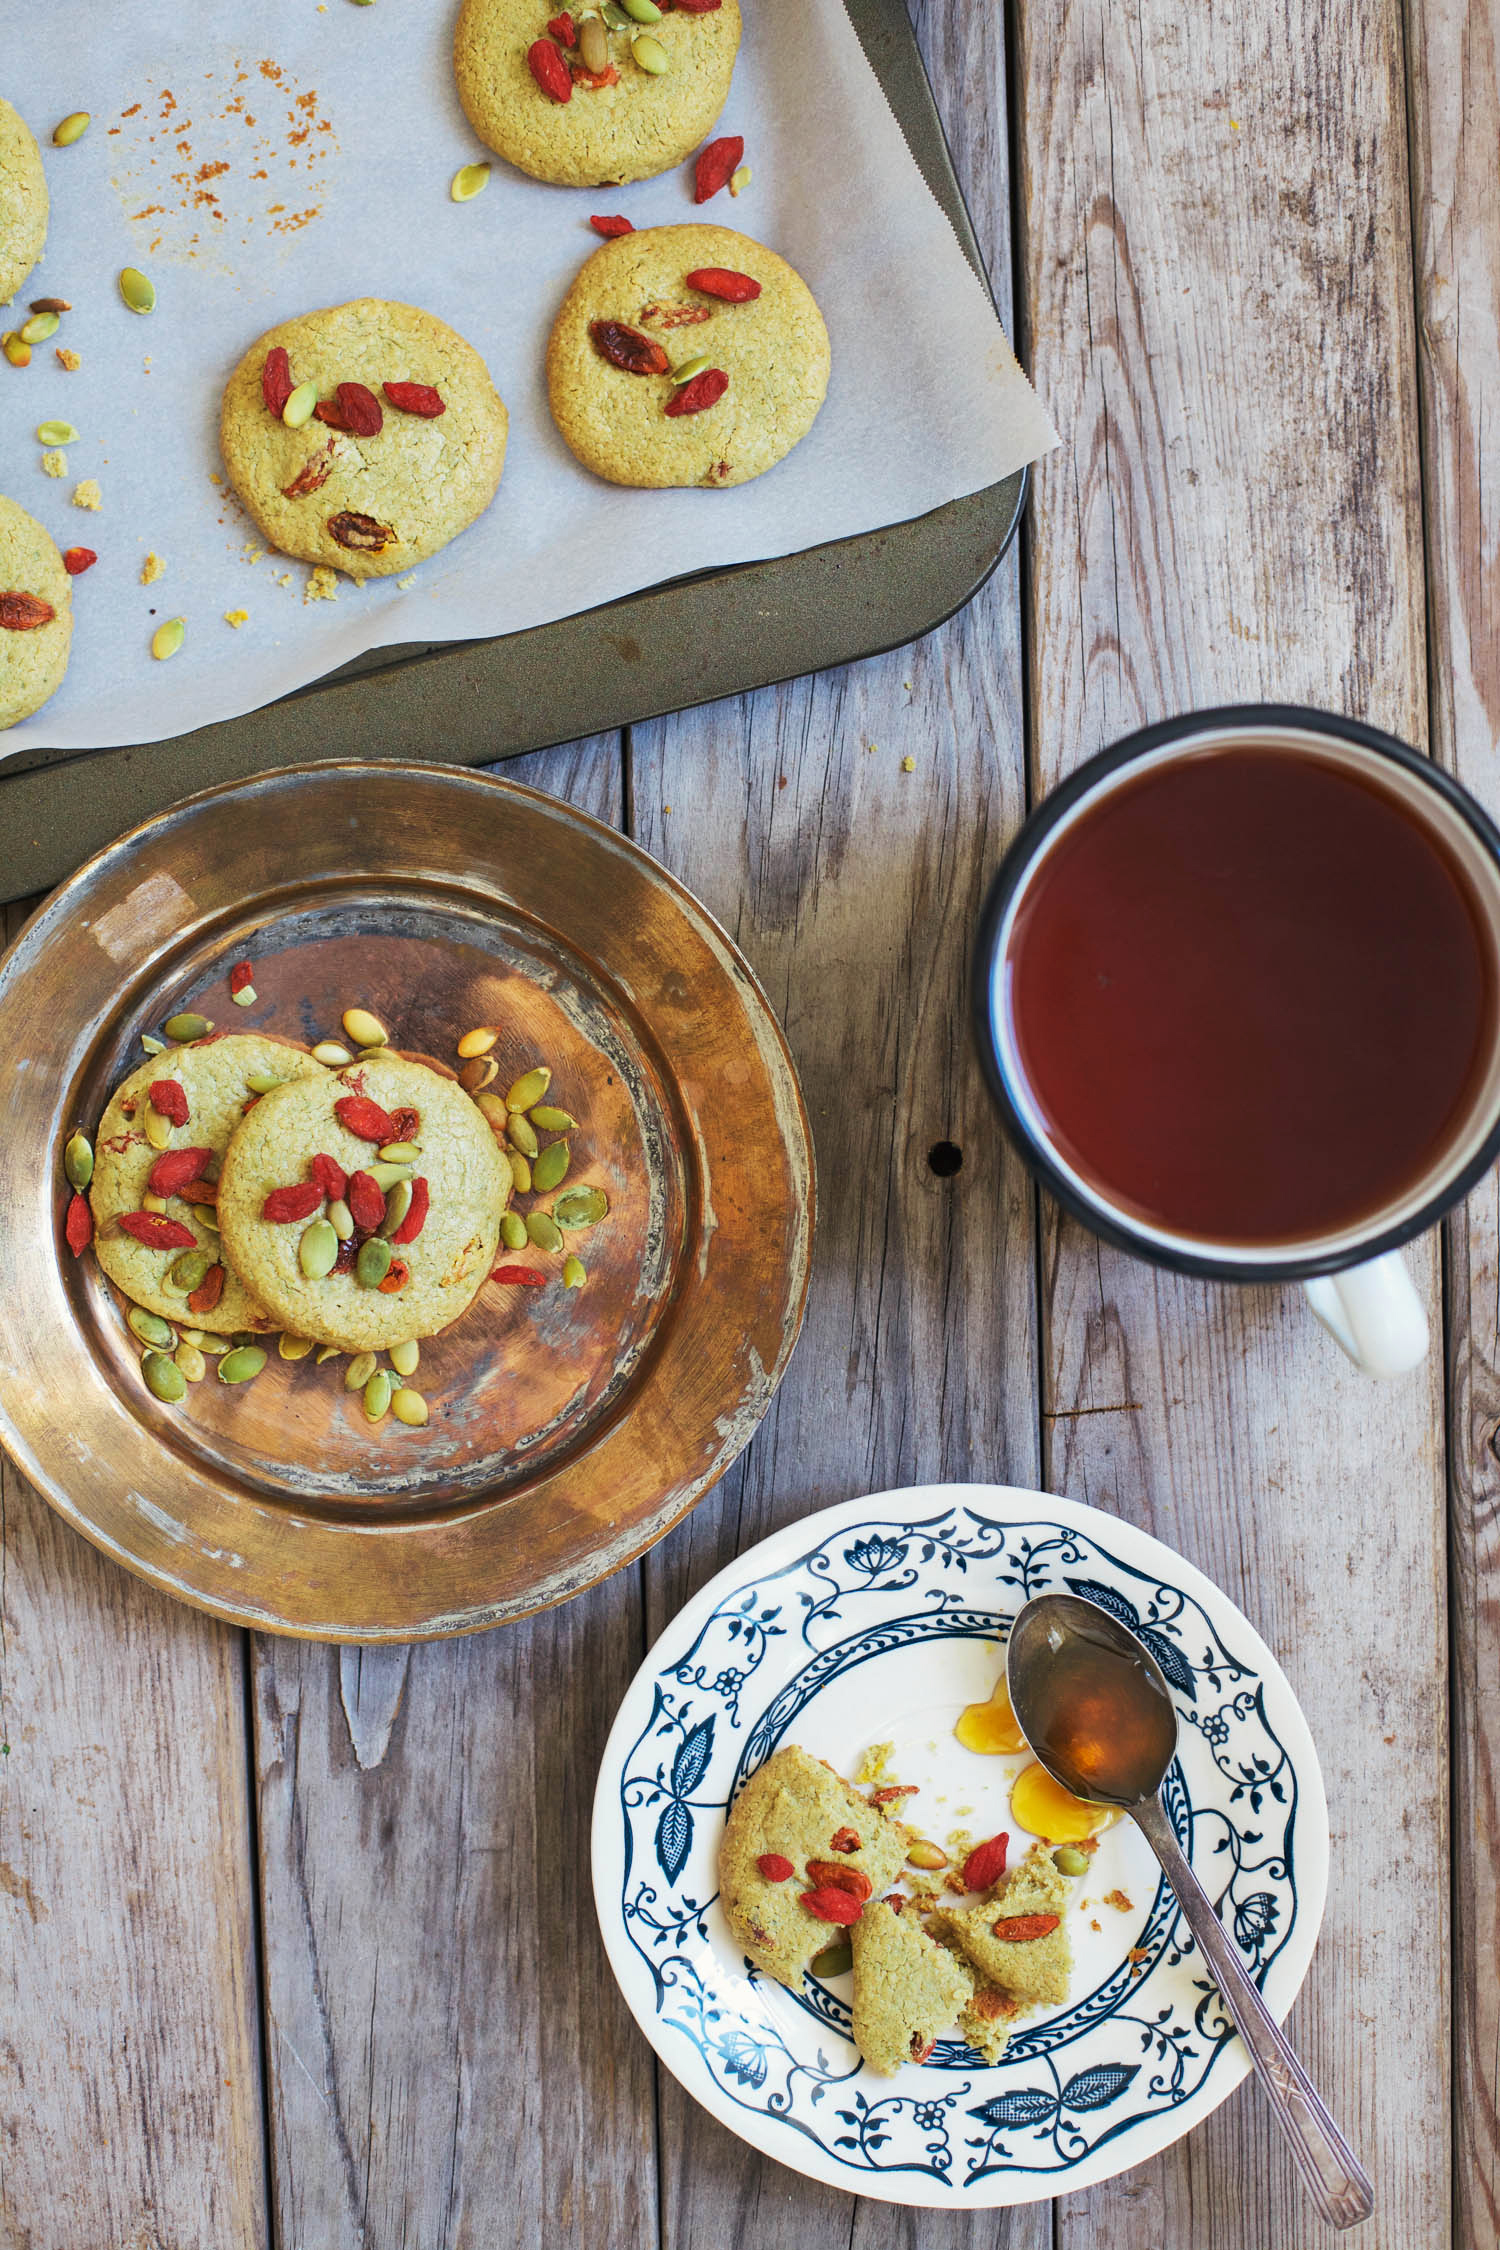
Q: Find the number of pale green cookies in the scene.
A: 8